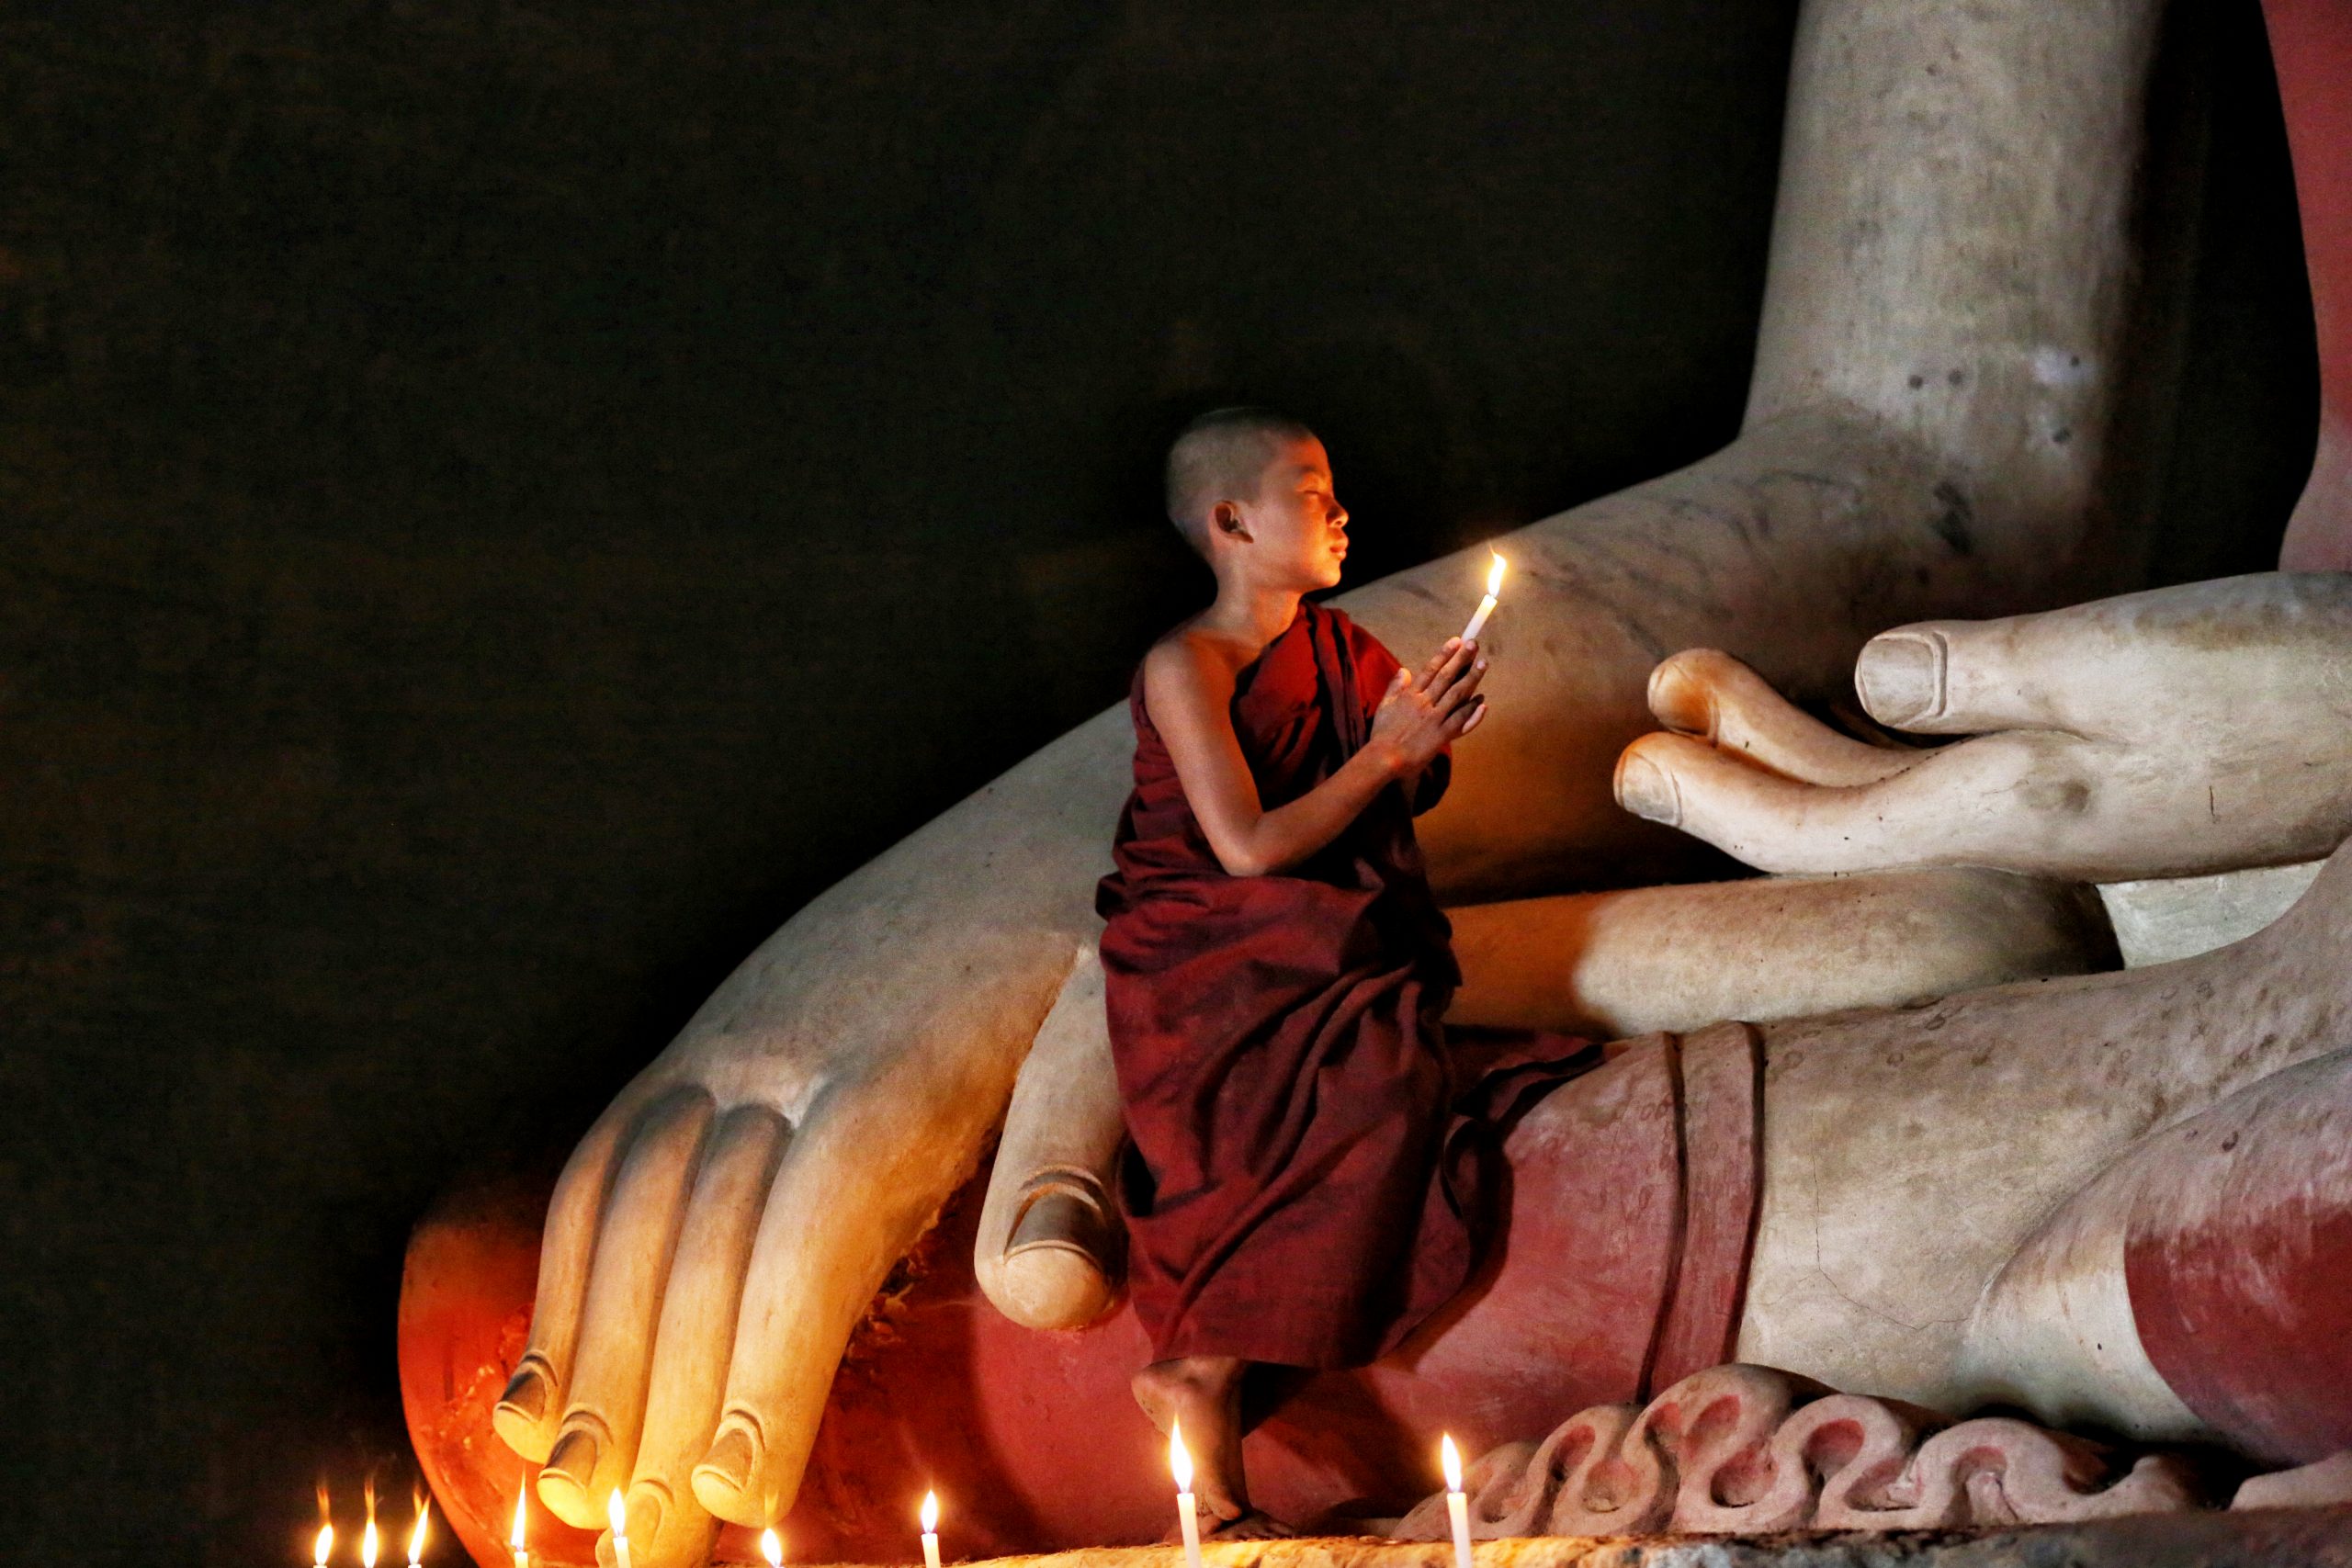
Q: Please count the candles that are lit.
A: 10